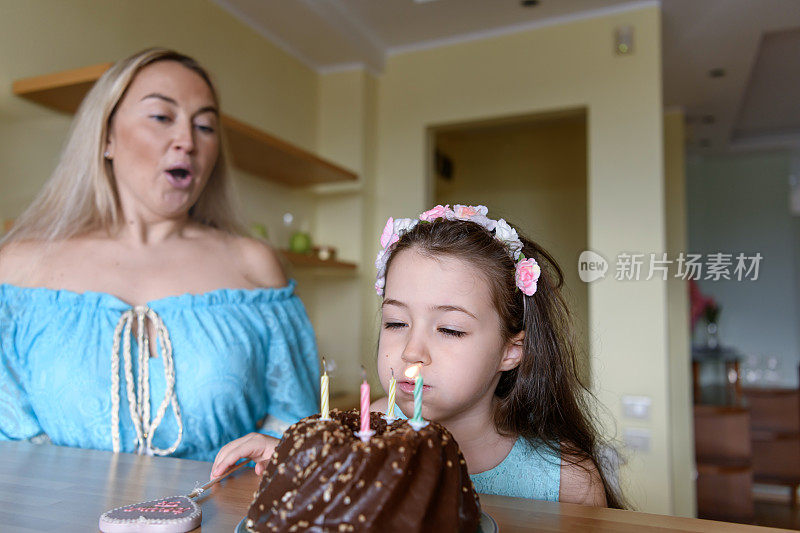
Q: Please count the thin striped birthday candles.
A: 4